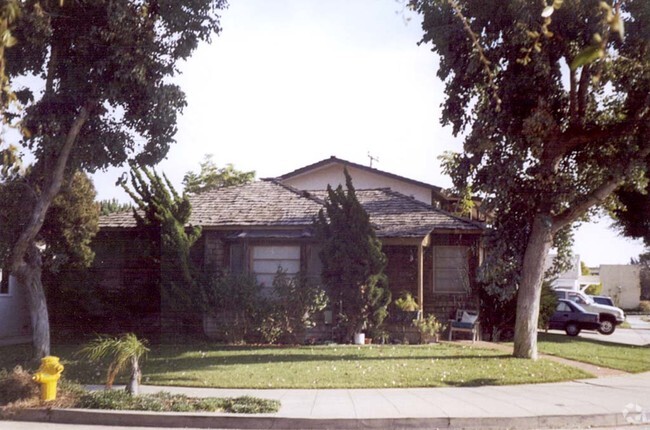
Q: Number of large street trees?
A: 2